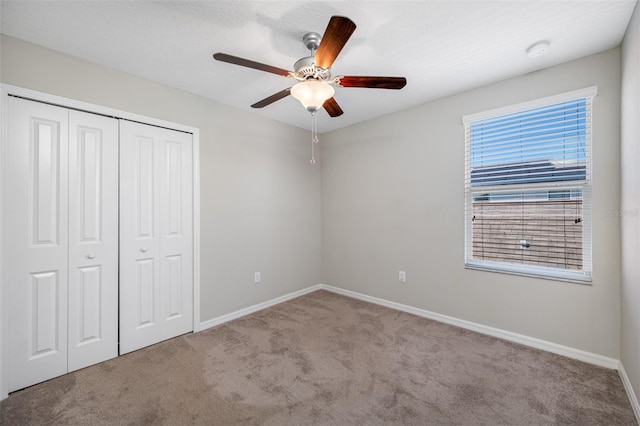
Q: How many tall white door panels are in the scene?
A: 4